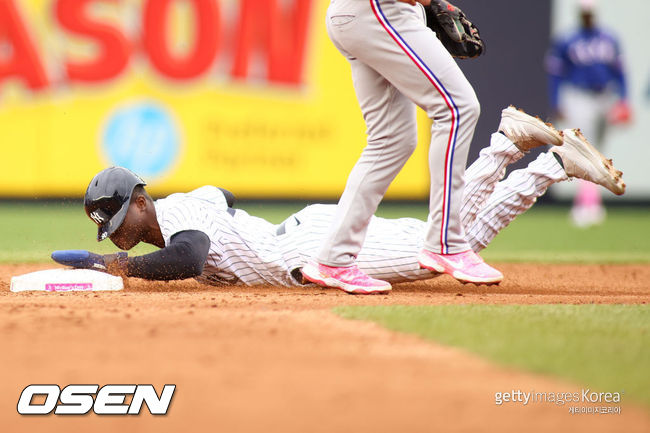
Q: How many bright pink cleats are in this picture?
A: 2